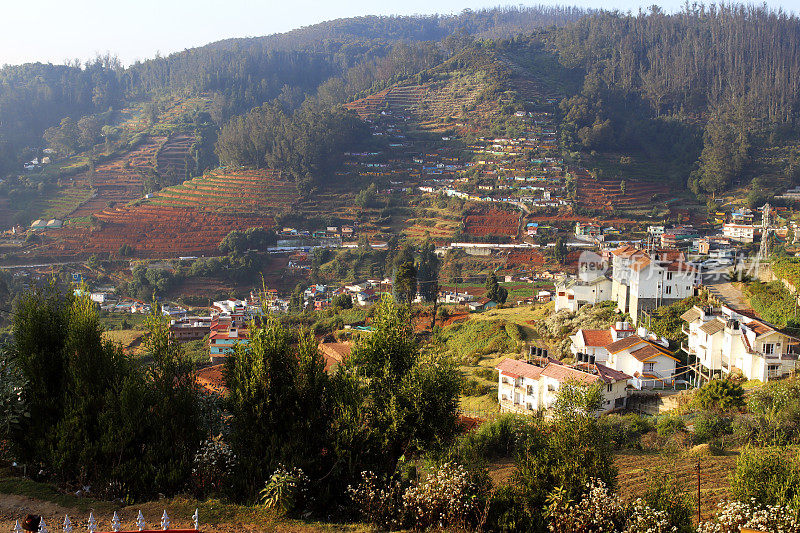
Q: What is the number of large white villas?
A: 5